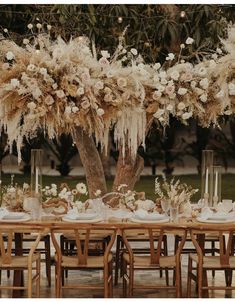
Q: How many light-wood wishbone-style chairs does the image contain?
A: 4